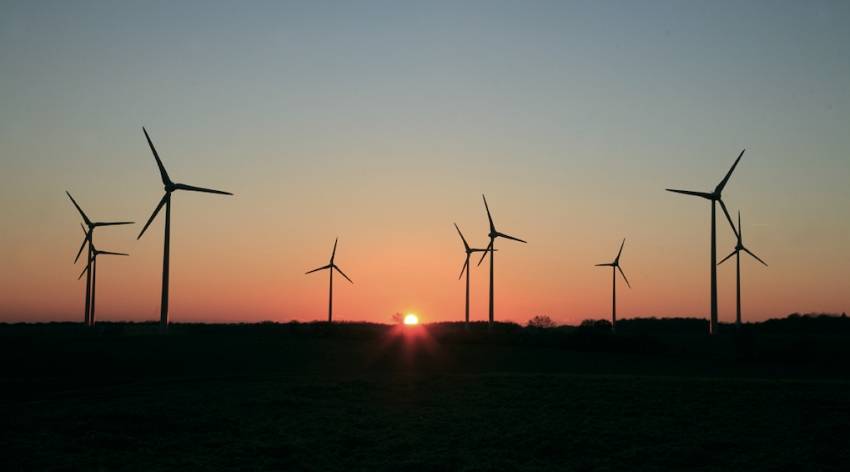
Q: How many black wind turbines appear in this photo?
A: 9